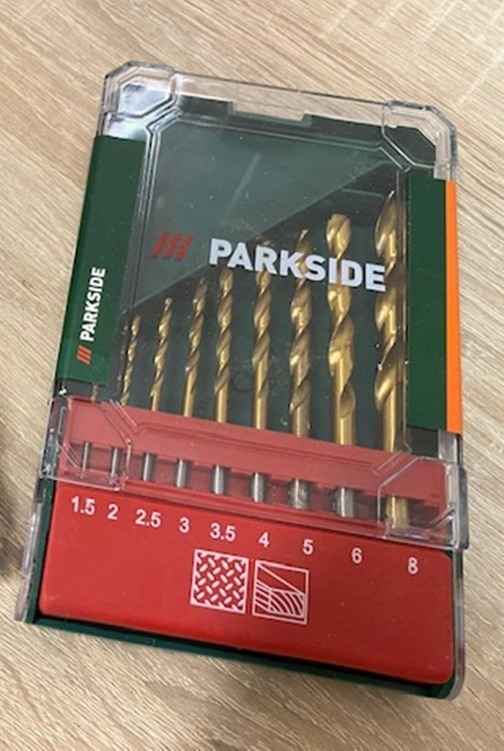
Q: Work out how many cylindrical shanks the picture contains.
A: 9